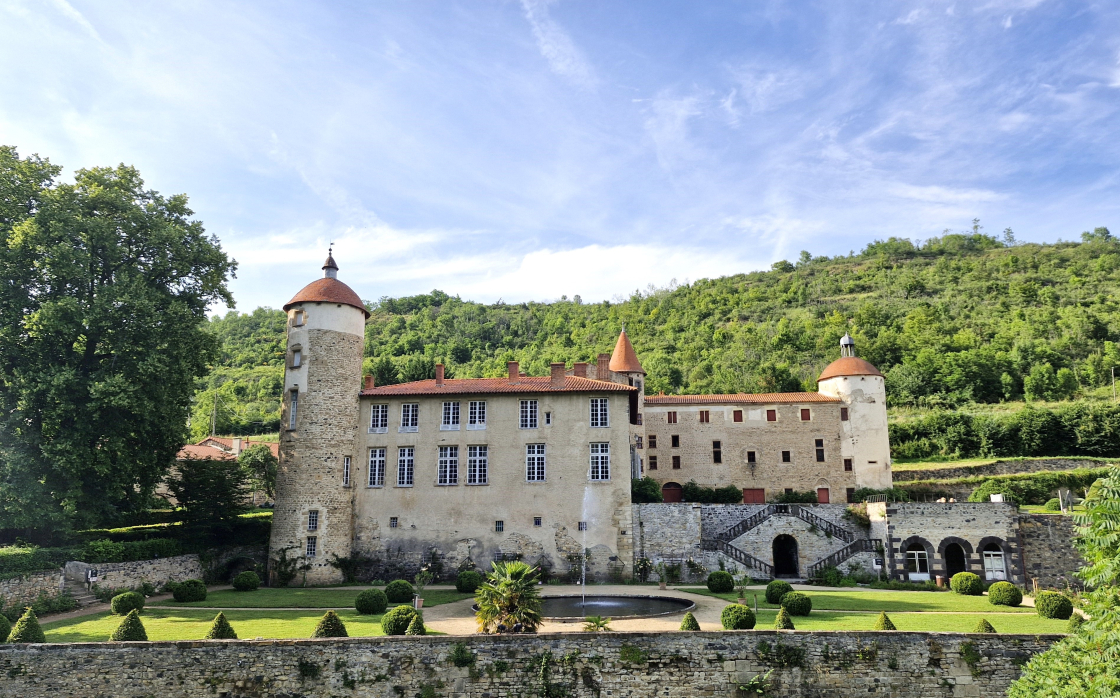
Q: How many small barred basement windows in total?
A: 4